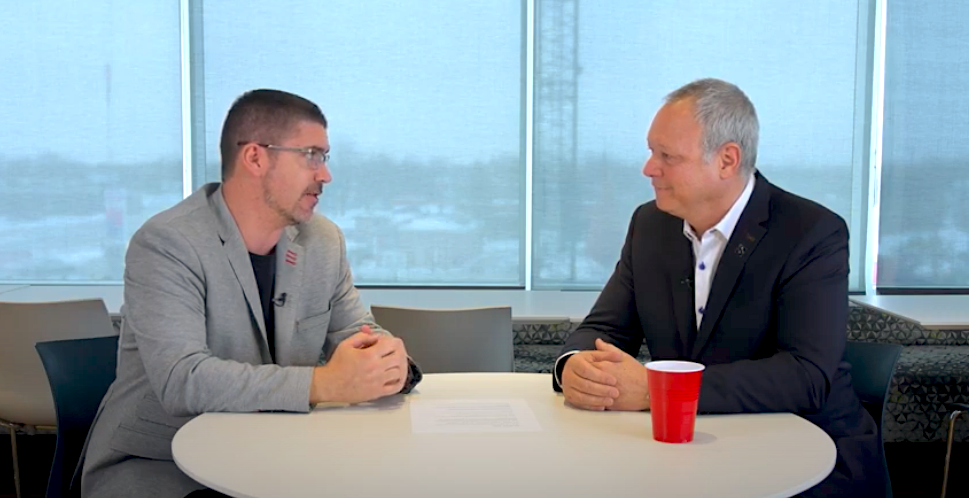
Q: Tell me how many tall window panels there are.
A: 4